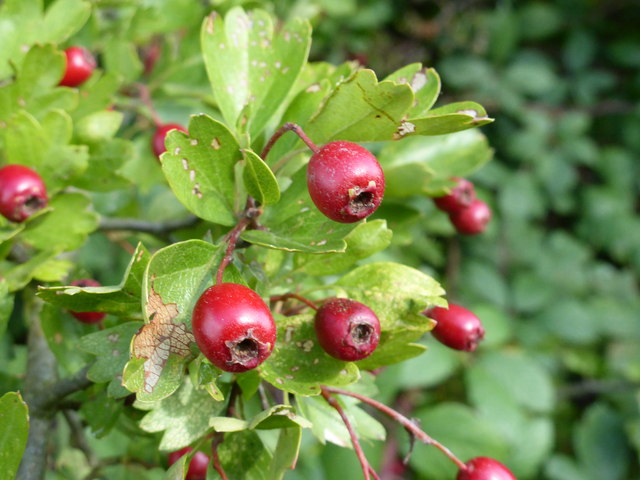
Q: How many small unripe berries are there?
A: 0